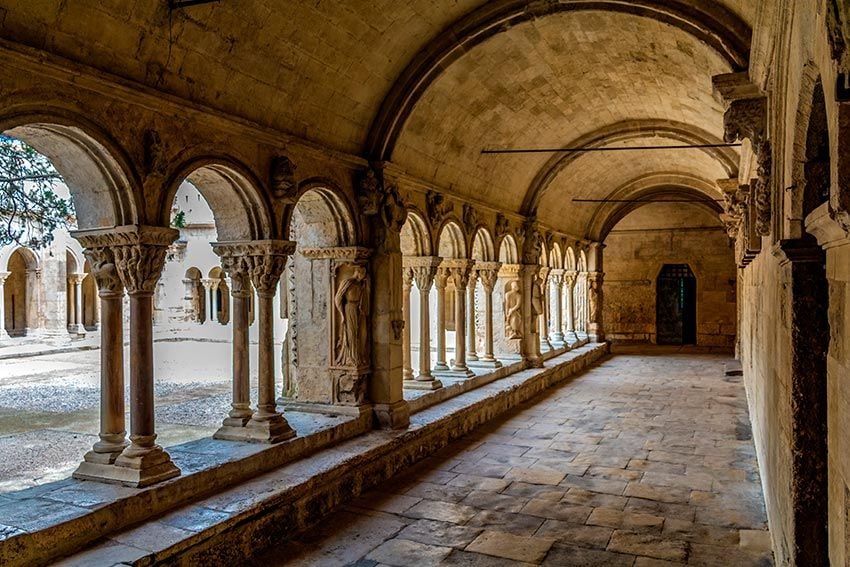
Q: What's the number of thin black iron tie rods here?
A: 2